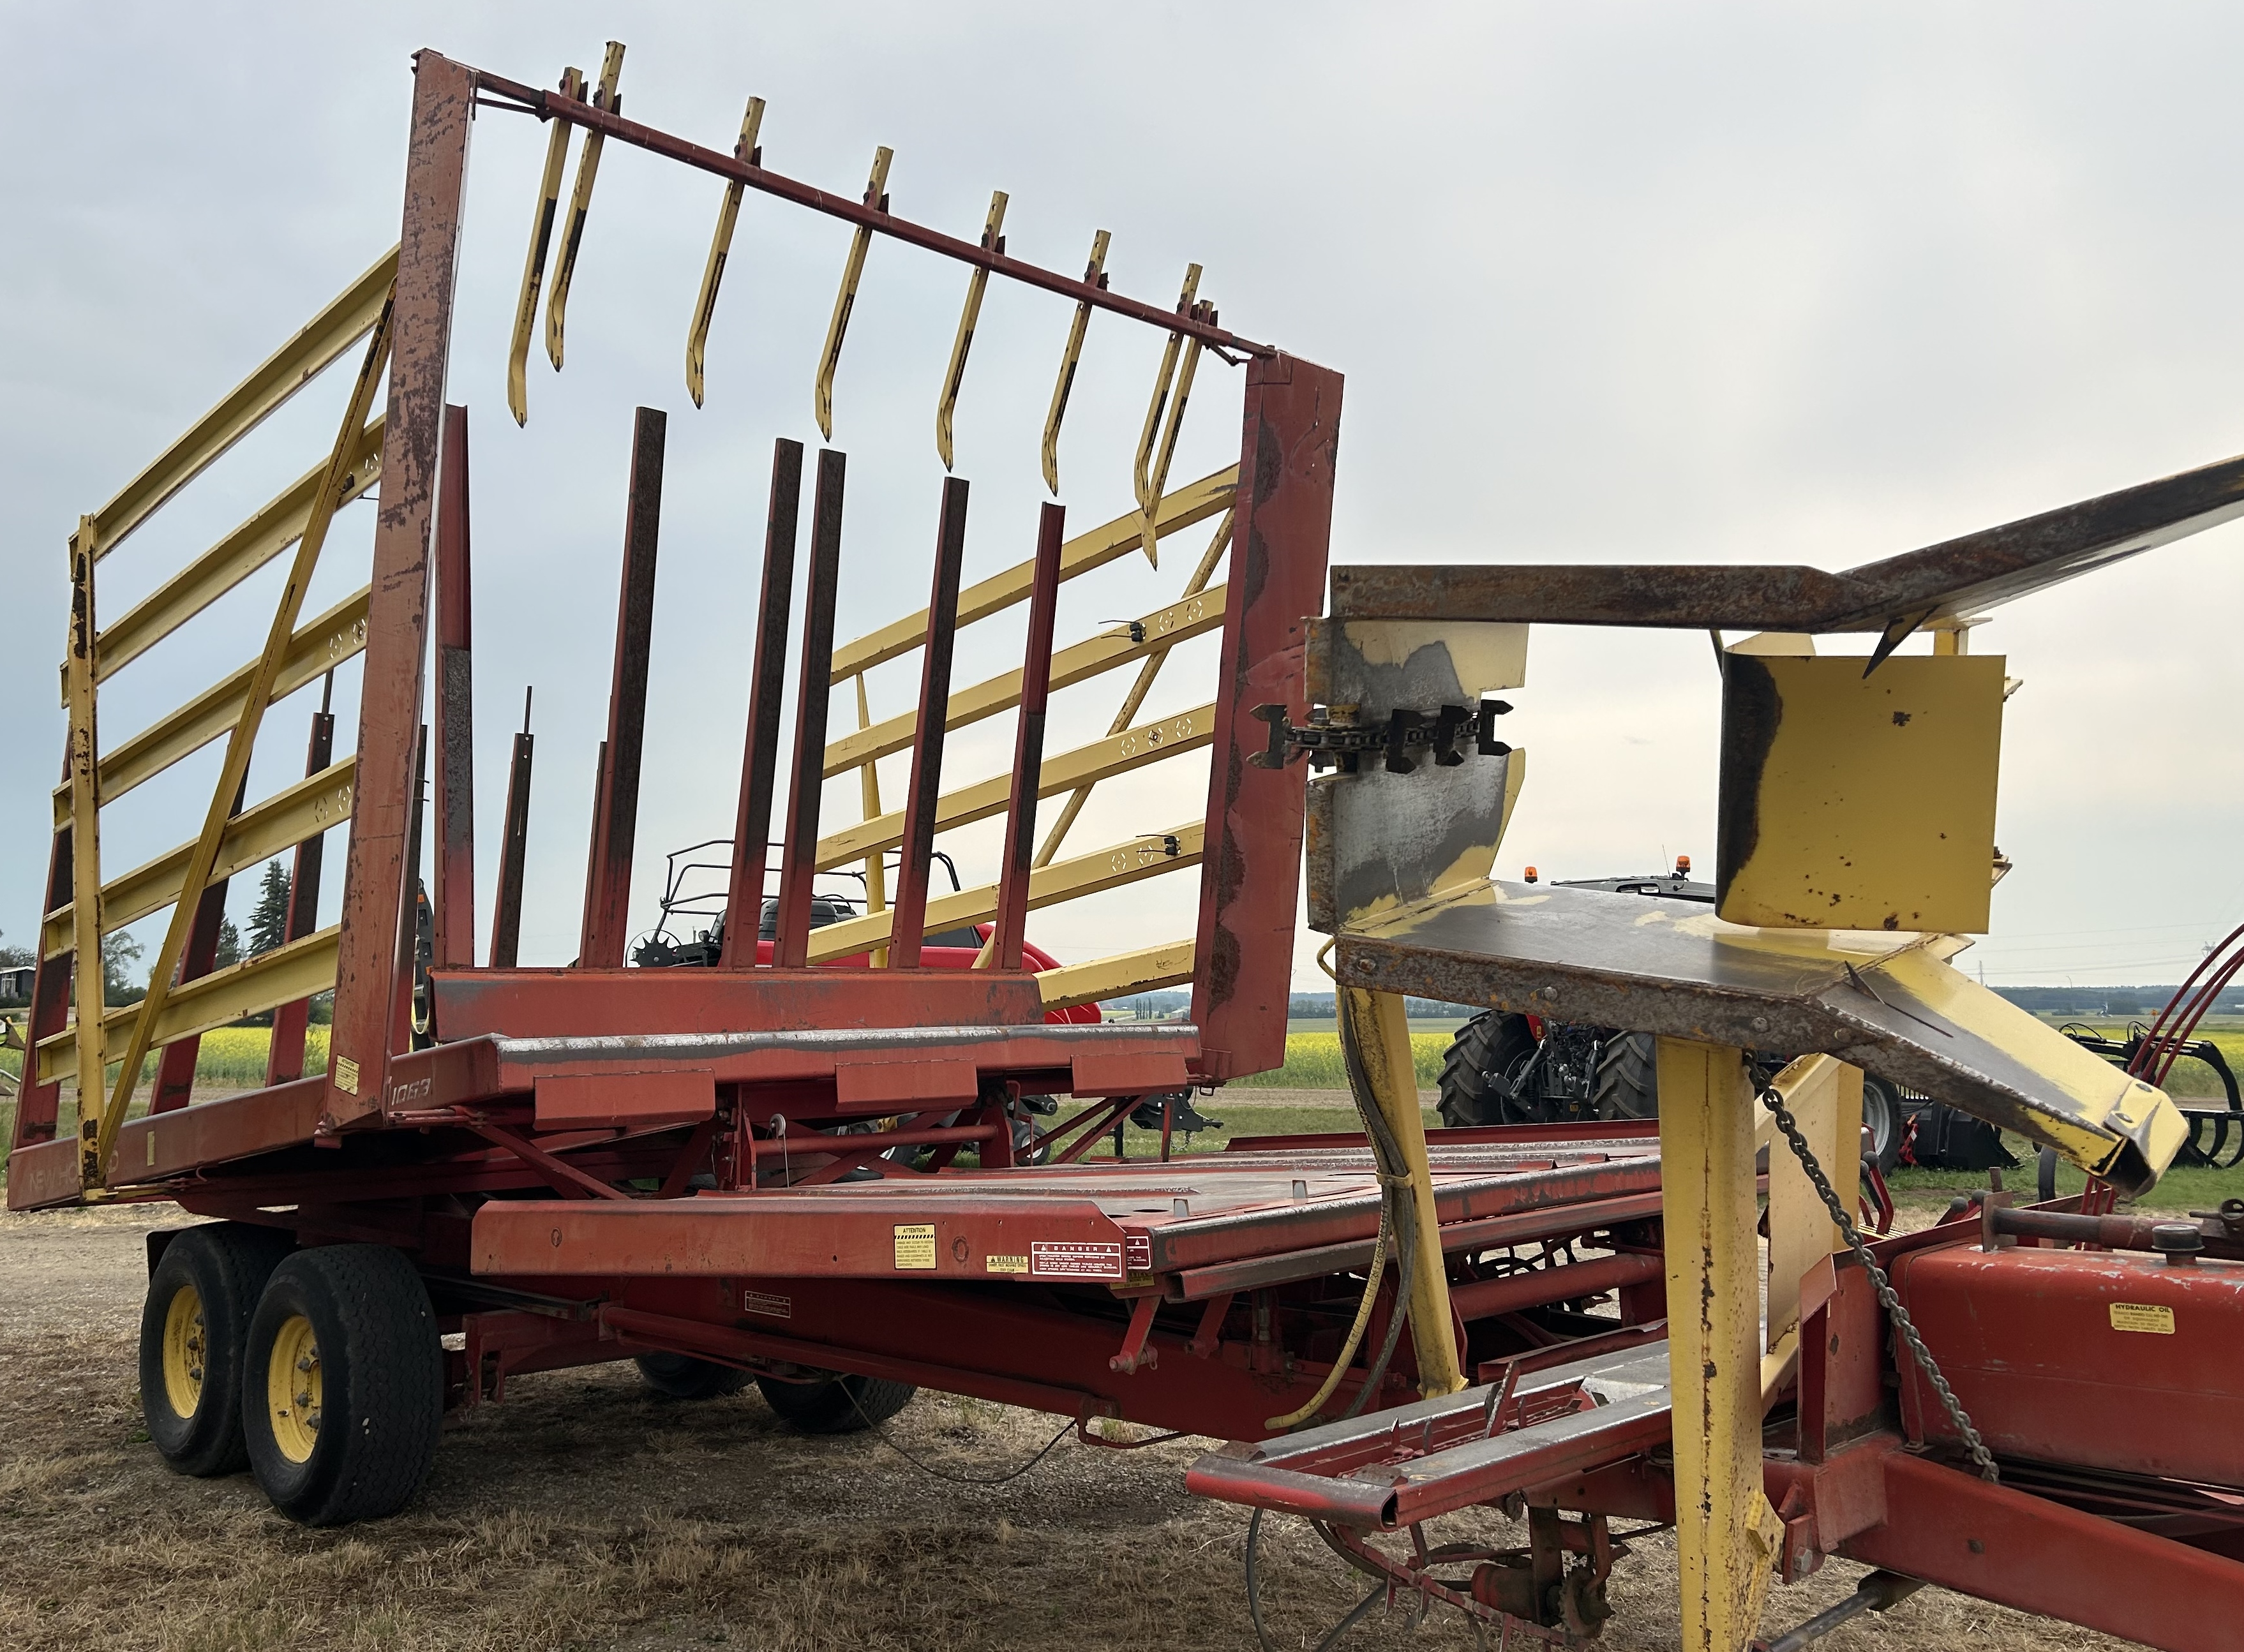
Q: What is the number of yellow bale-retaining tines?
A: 8